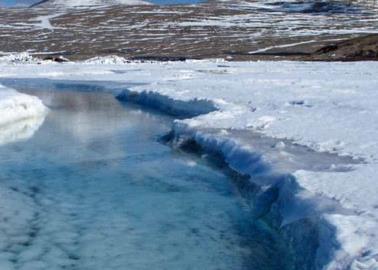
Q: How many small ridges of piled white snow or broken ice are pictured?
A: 2